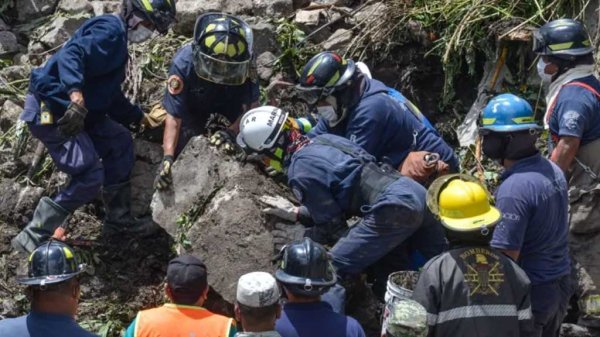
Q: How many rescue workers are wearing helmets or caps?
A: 11